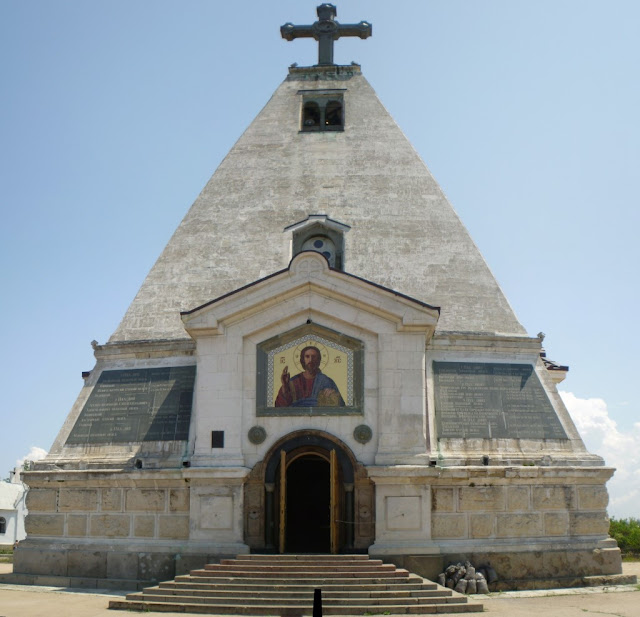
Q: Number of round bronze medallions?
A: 2